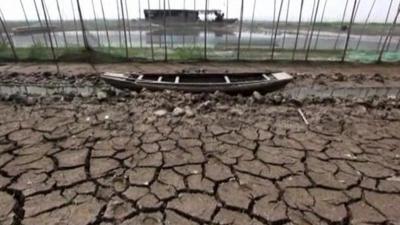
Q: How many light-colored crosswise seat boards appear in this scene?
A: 5